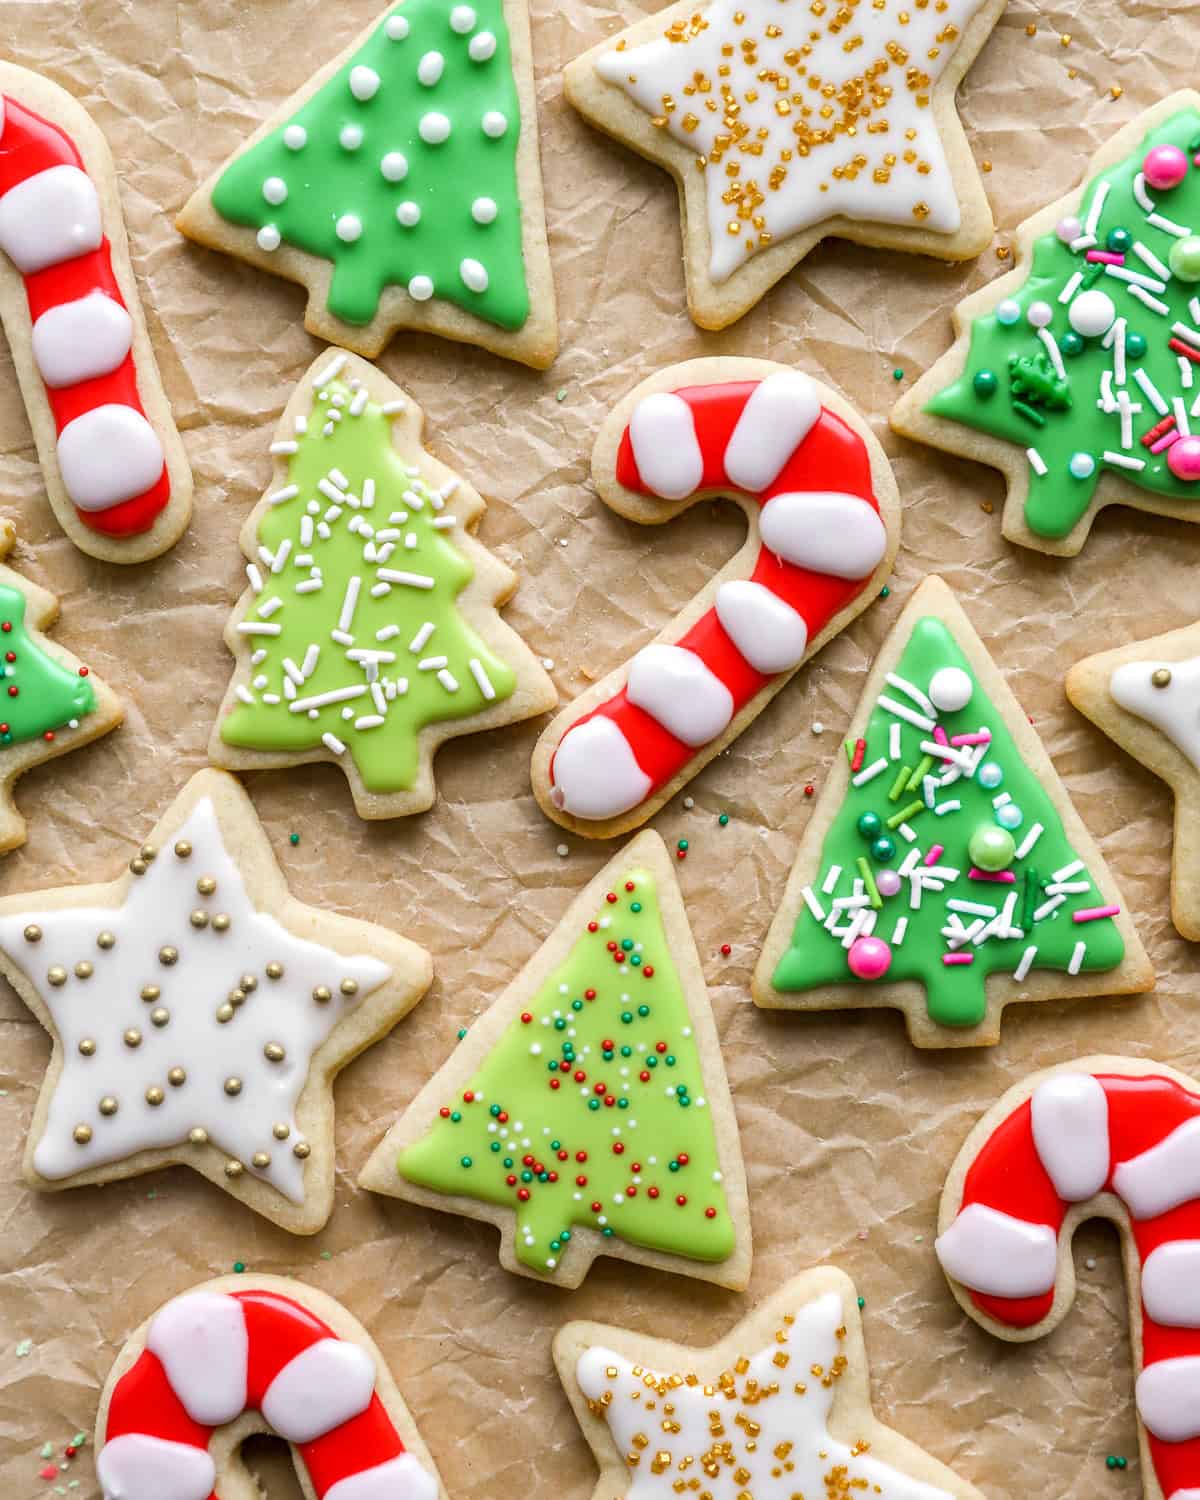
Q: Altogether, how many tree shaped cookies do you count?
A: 6